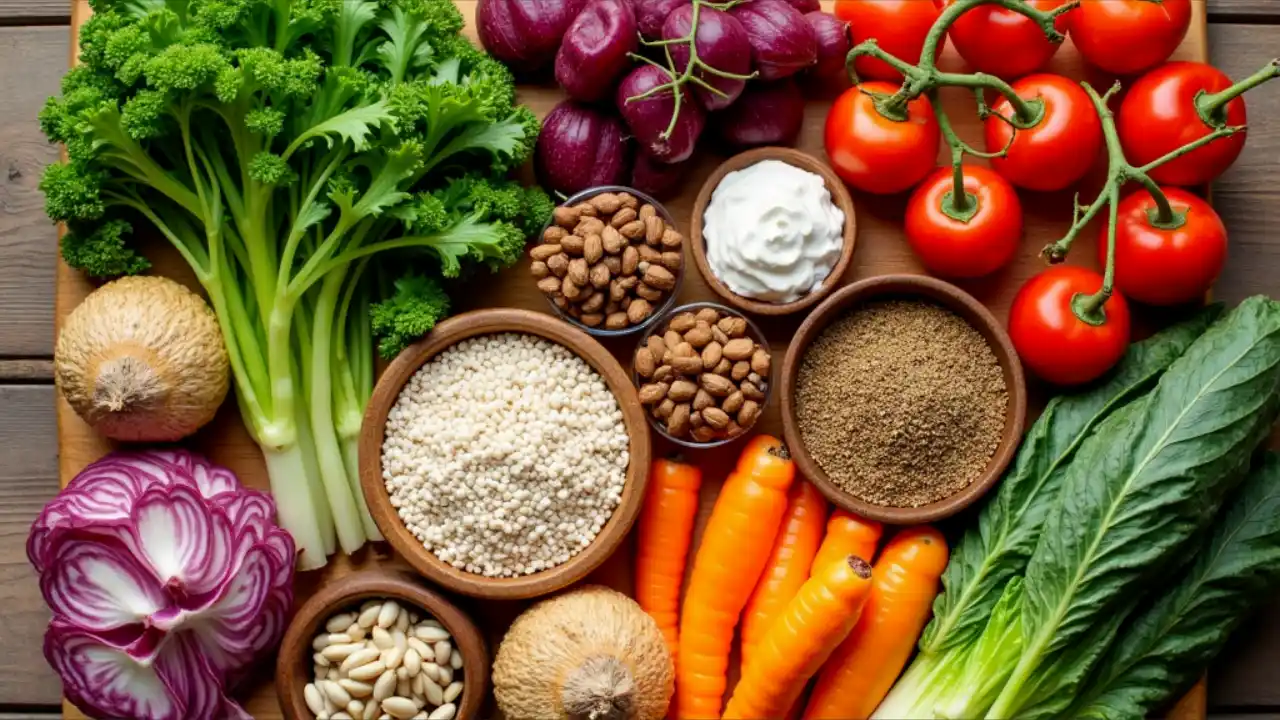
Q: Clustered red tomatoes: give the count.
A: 9